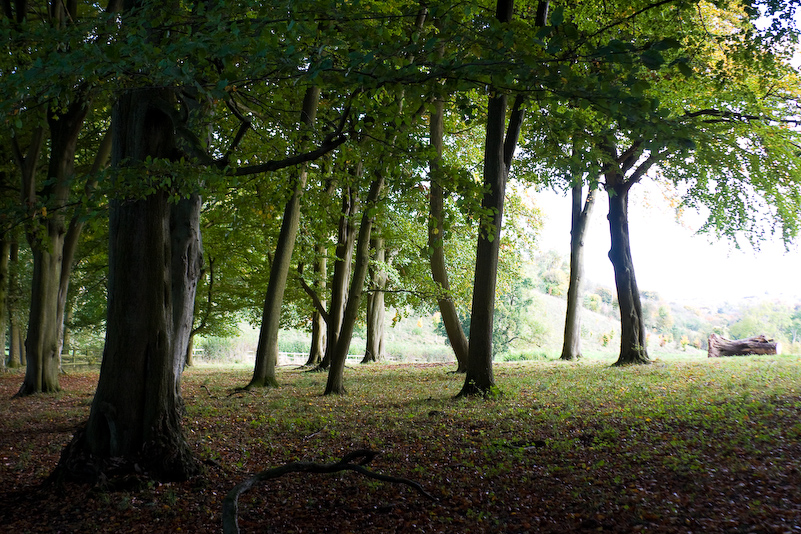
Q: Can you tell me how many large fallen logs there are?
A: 1